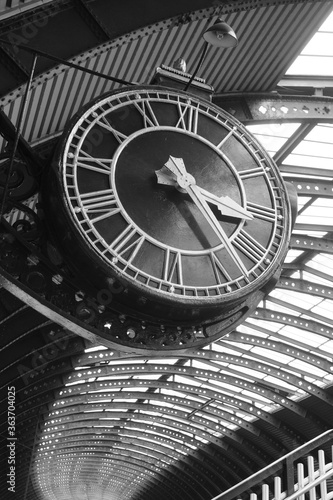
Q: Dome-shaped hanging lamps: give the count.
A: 1